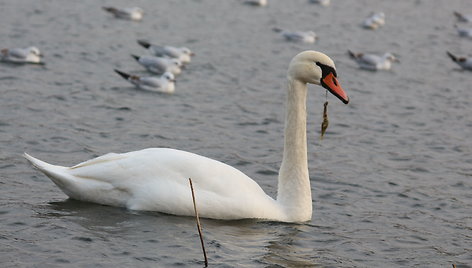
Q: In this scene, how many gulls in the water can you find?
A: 13